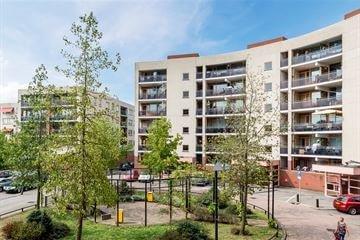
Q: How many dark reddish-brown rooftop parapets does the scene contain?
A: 3